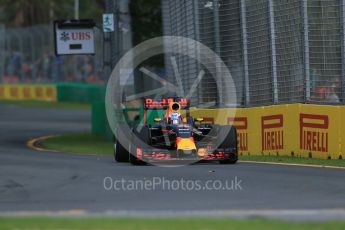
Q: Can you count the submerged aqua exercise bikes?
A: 0